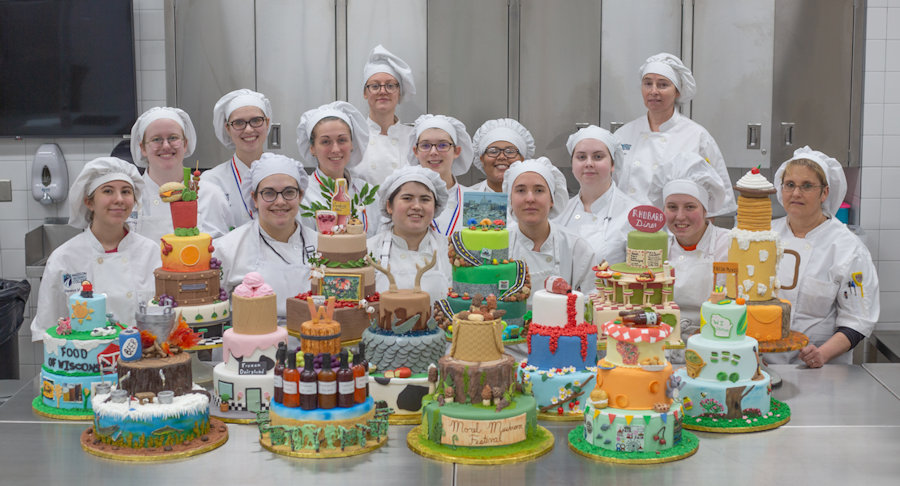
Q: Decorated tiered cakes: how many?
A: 14